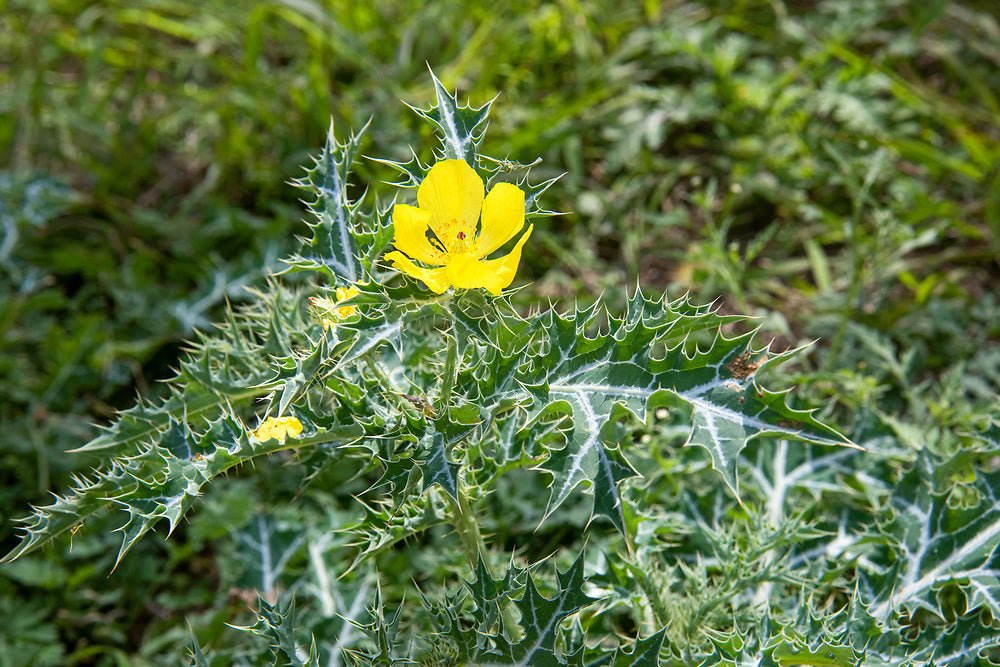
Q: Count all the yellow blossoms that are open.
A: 1